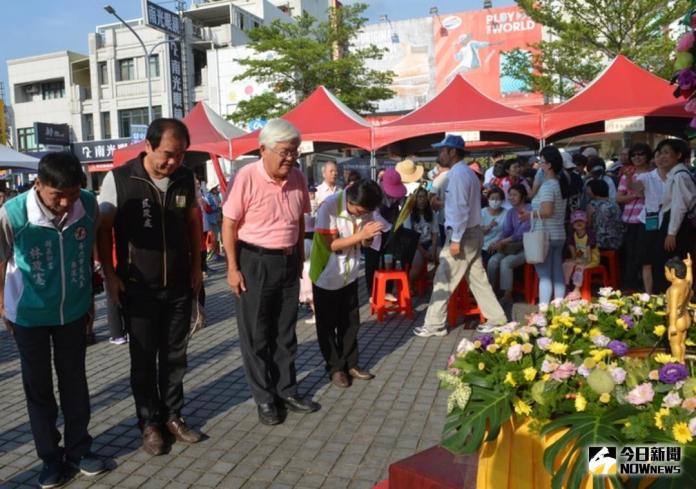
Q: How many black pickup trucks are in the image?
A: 0